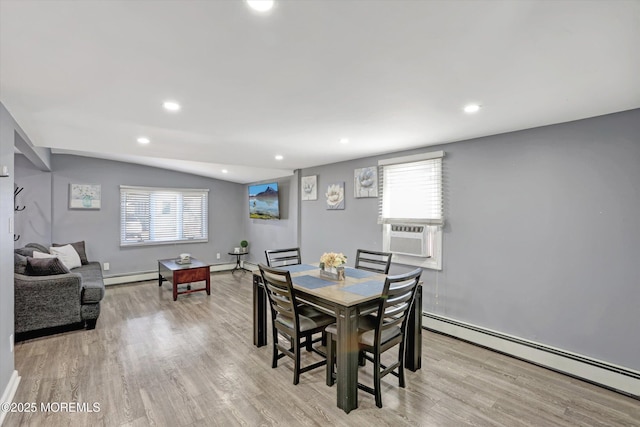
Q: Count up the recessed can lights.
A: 7